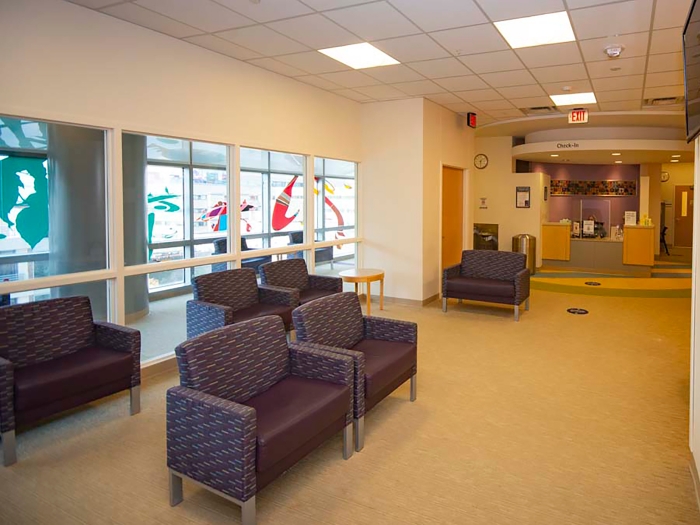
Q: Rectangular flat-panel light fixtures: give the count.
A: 3